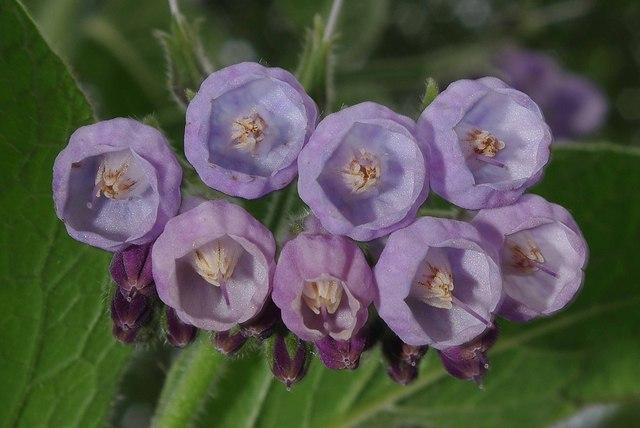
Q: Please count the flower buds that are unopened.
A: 12